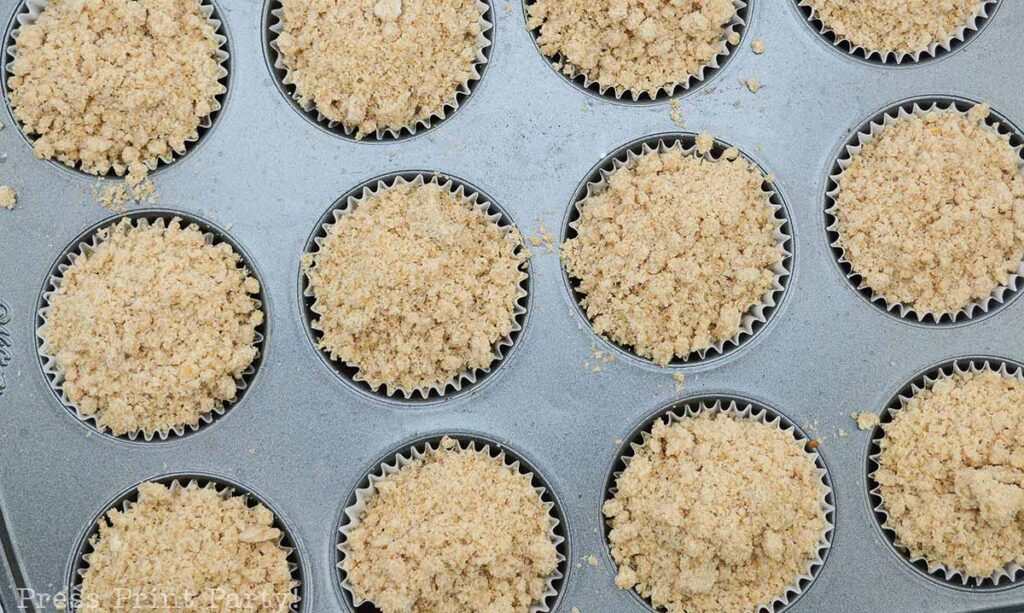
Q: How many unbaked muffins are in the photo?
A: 12